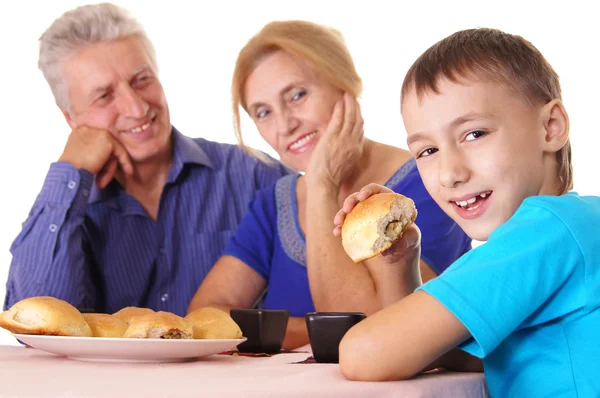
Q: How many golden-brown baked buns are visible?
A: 6